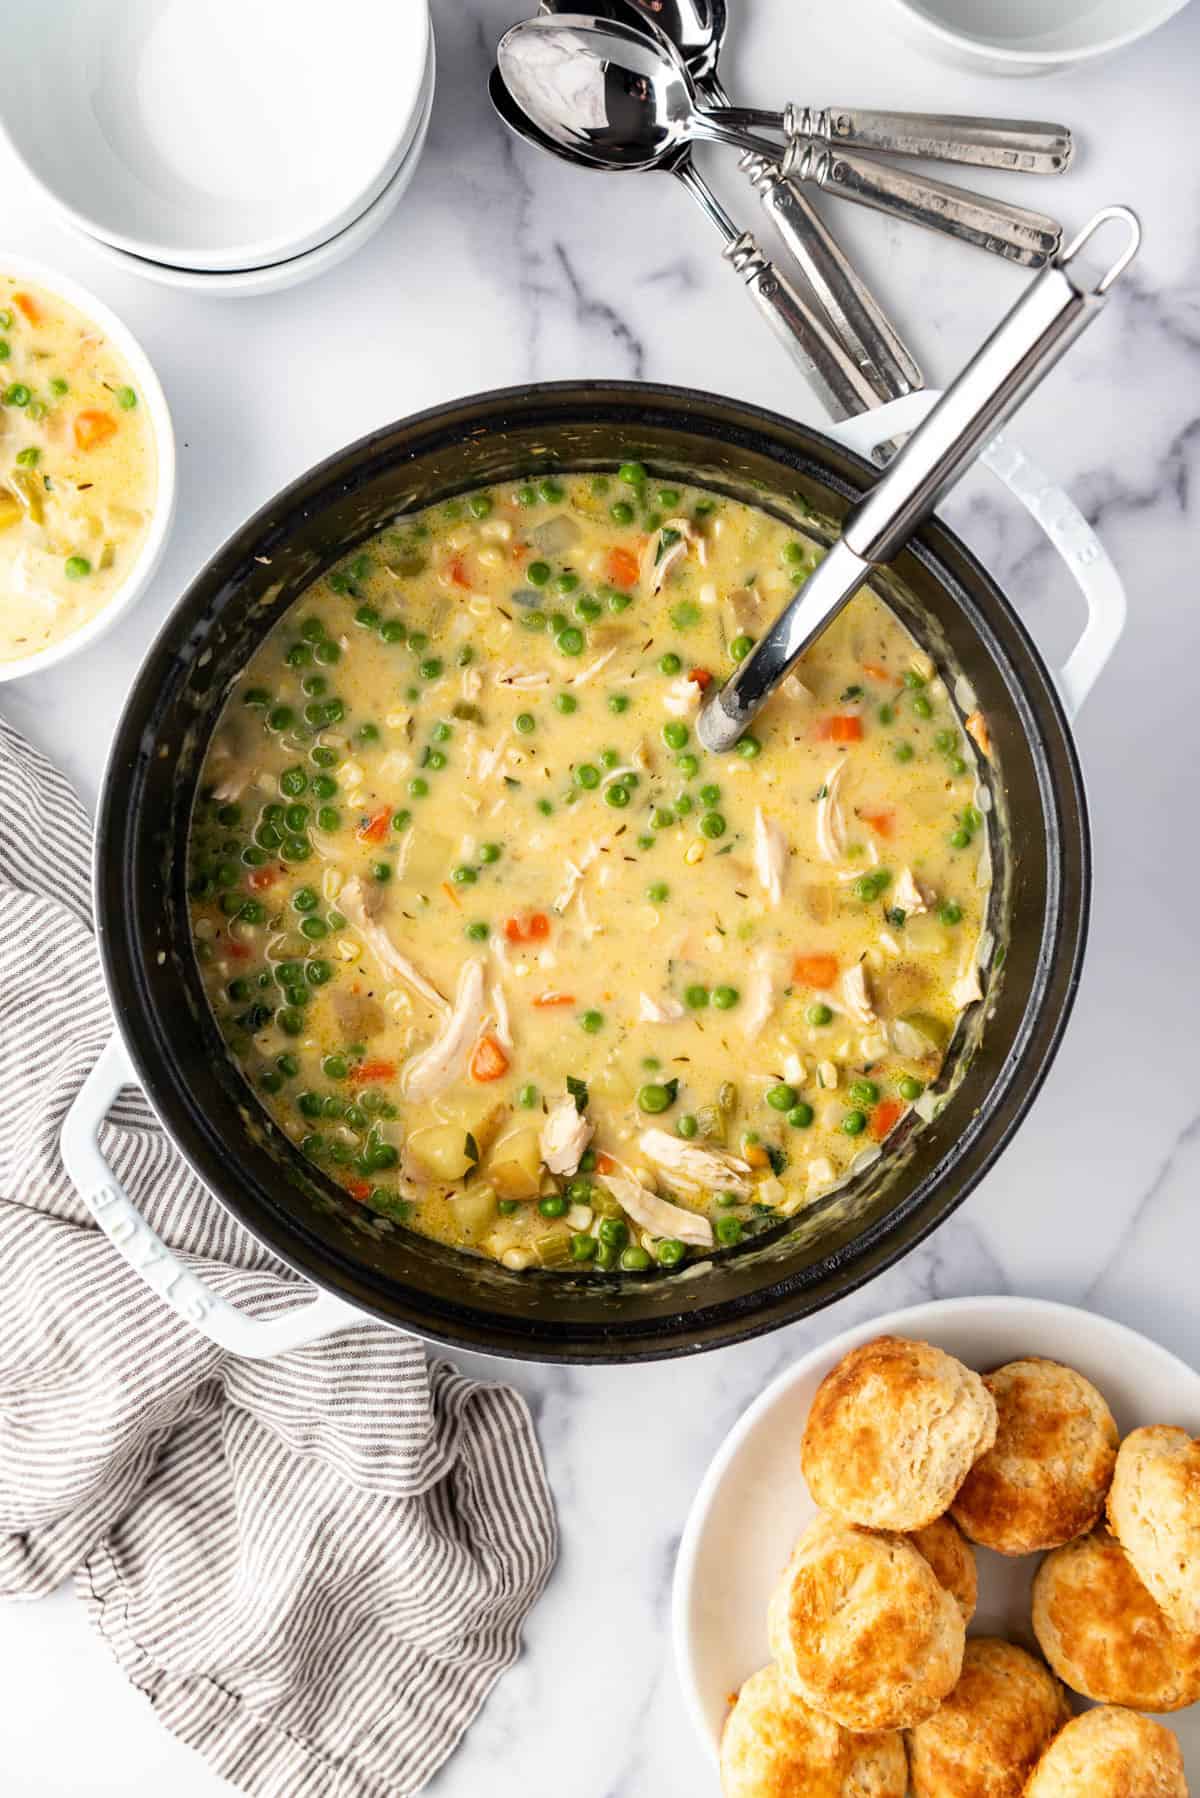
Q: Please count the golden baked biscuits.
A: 9